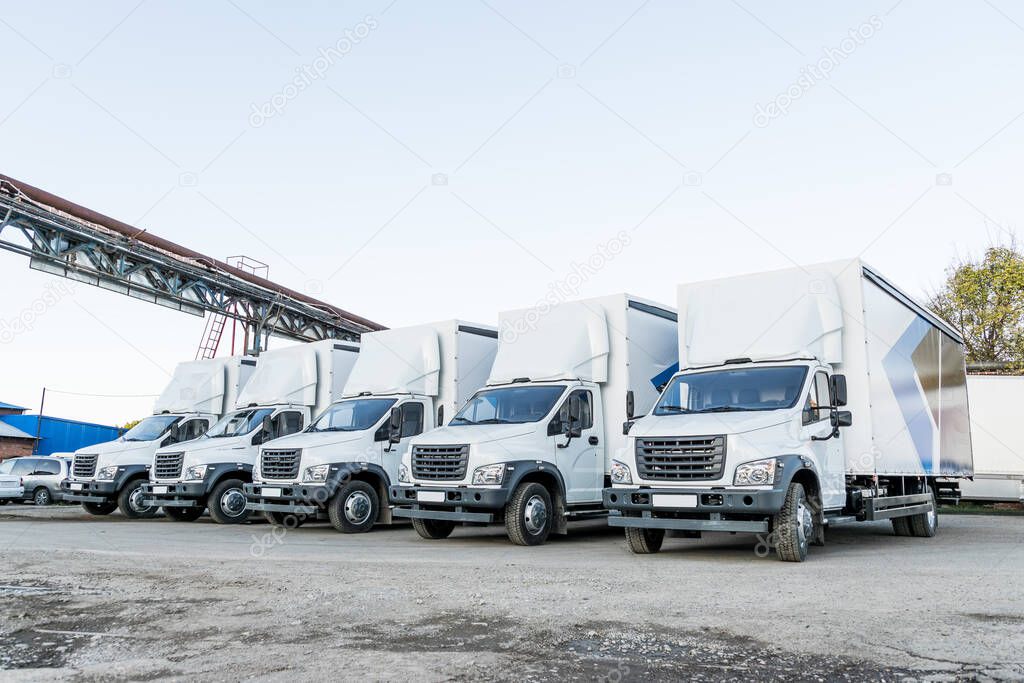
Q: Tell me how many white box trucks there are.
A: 5